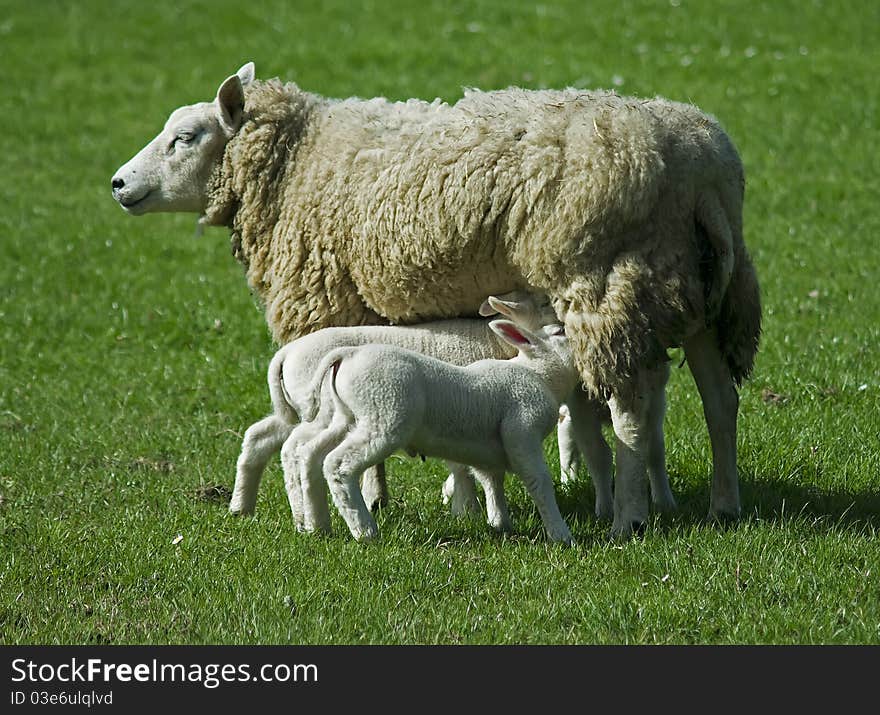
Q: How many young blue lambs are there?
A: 0